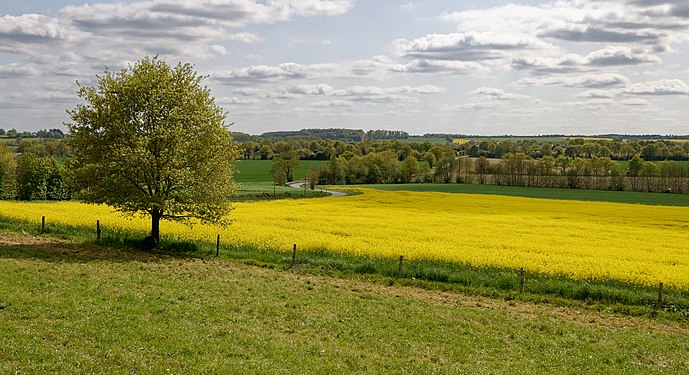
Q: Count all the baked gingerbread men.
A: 0